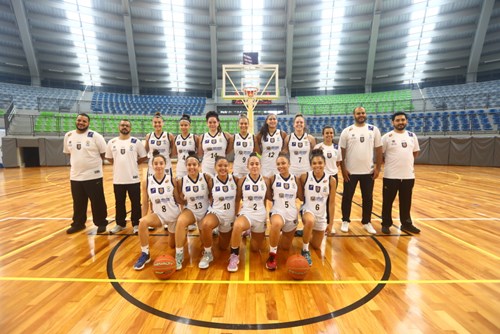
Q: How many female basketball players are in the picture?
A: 12